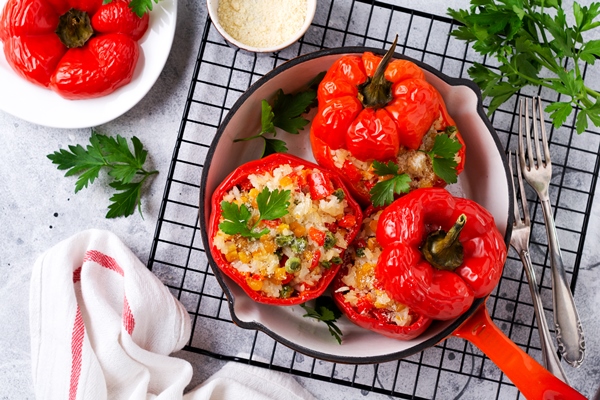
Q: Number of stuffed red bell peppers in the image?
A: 3